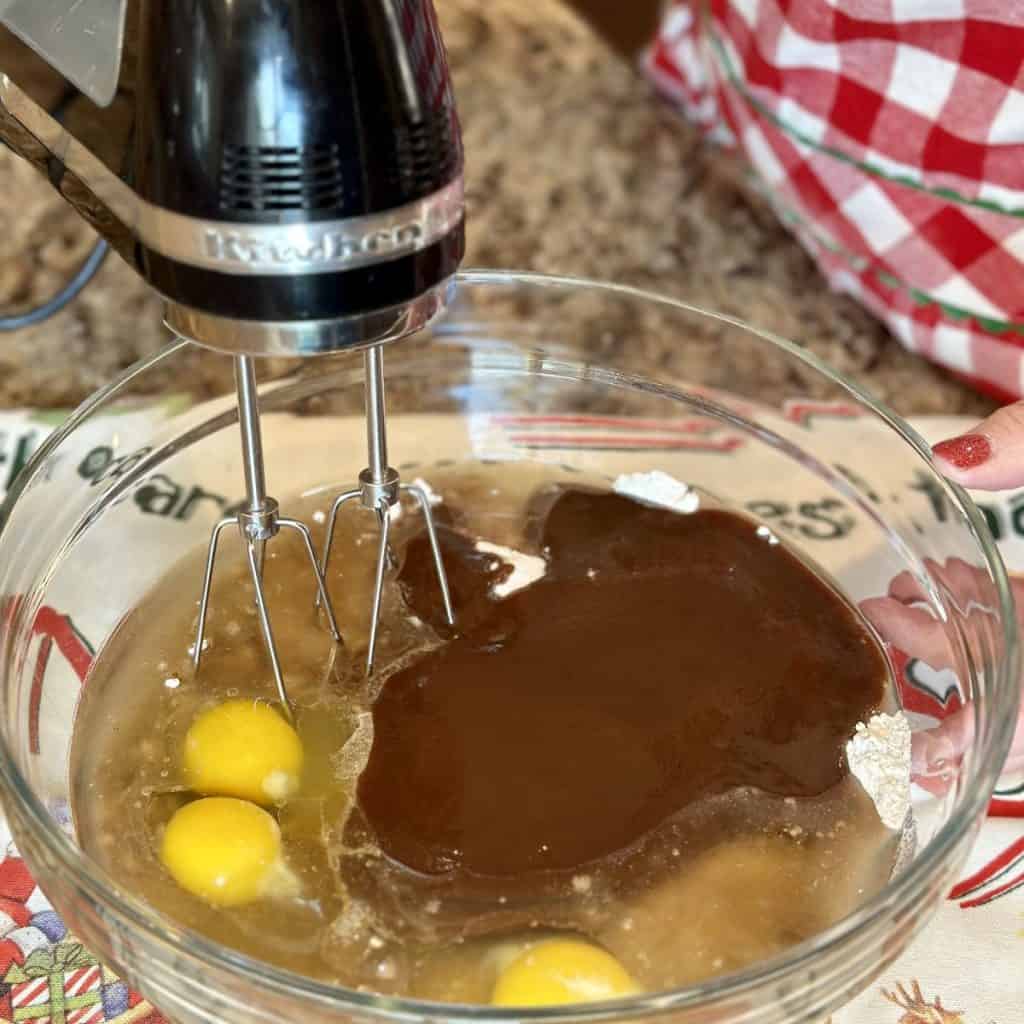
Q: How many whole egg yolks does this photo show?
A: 3